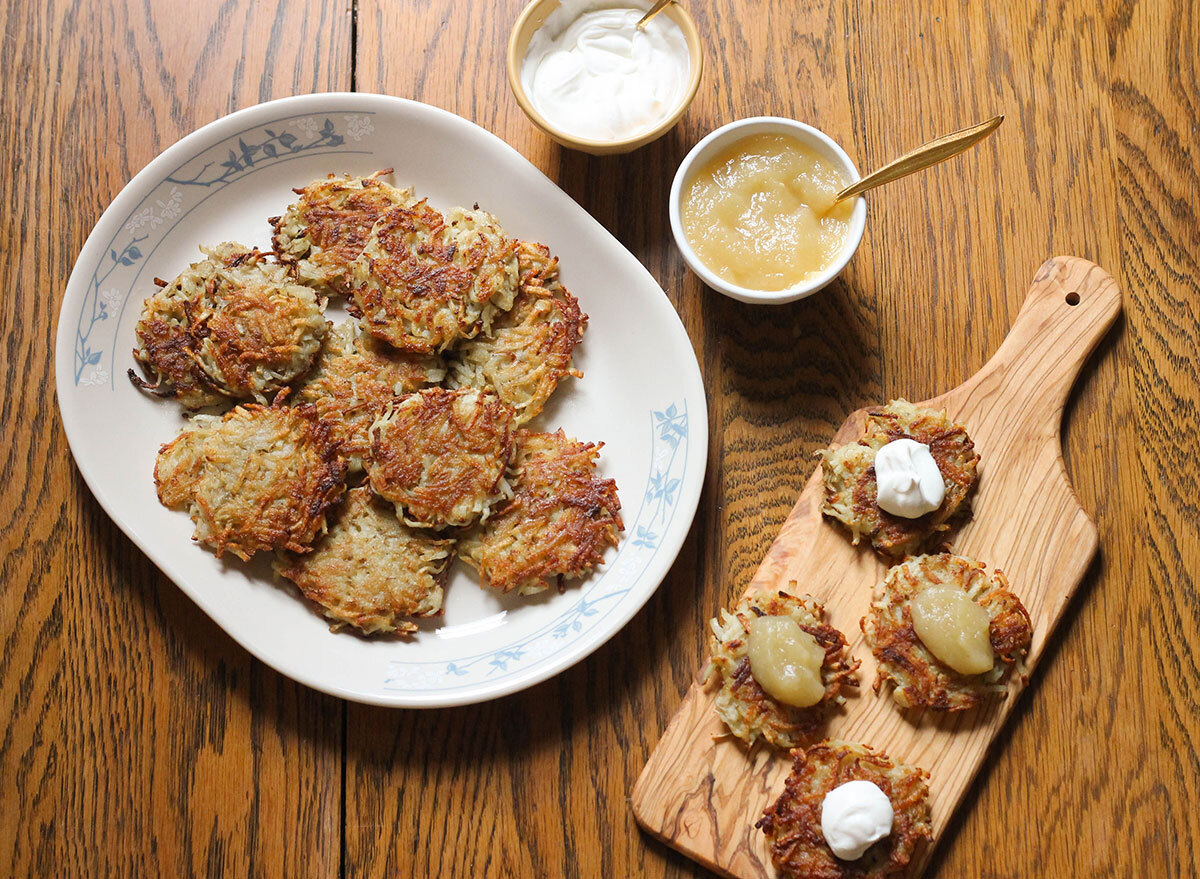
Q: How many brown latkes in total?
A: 13